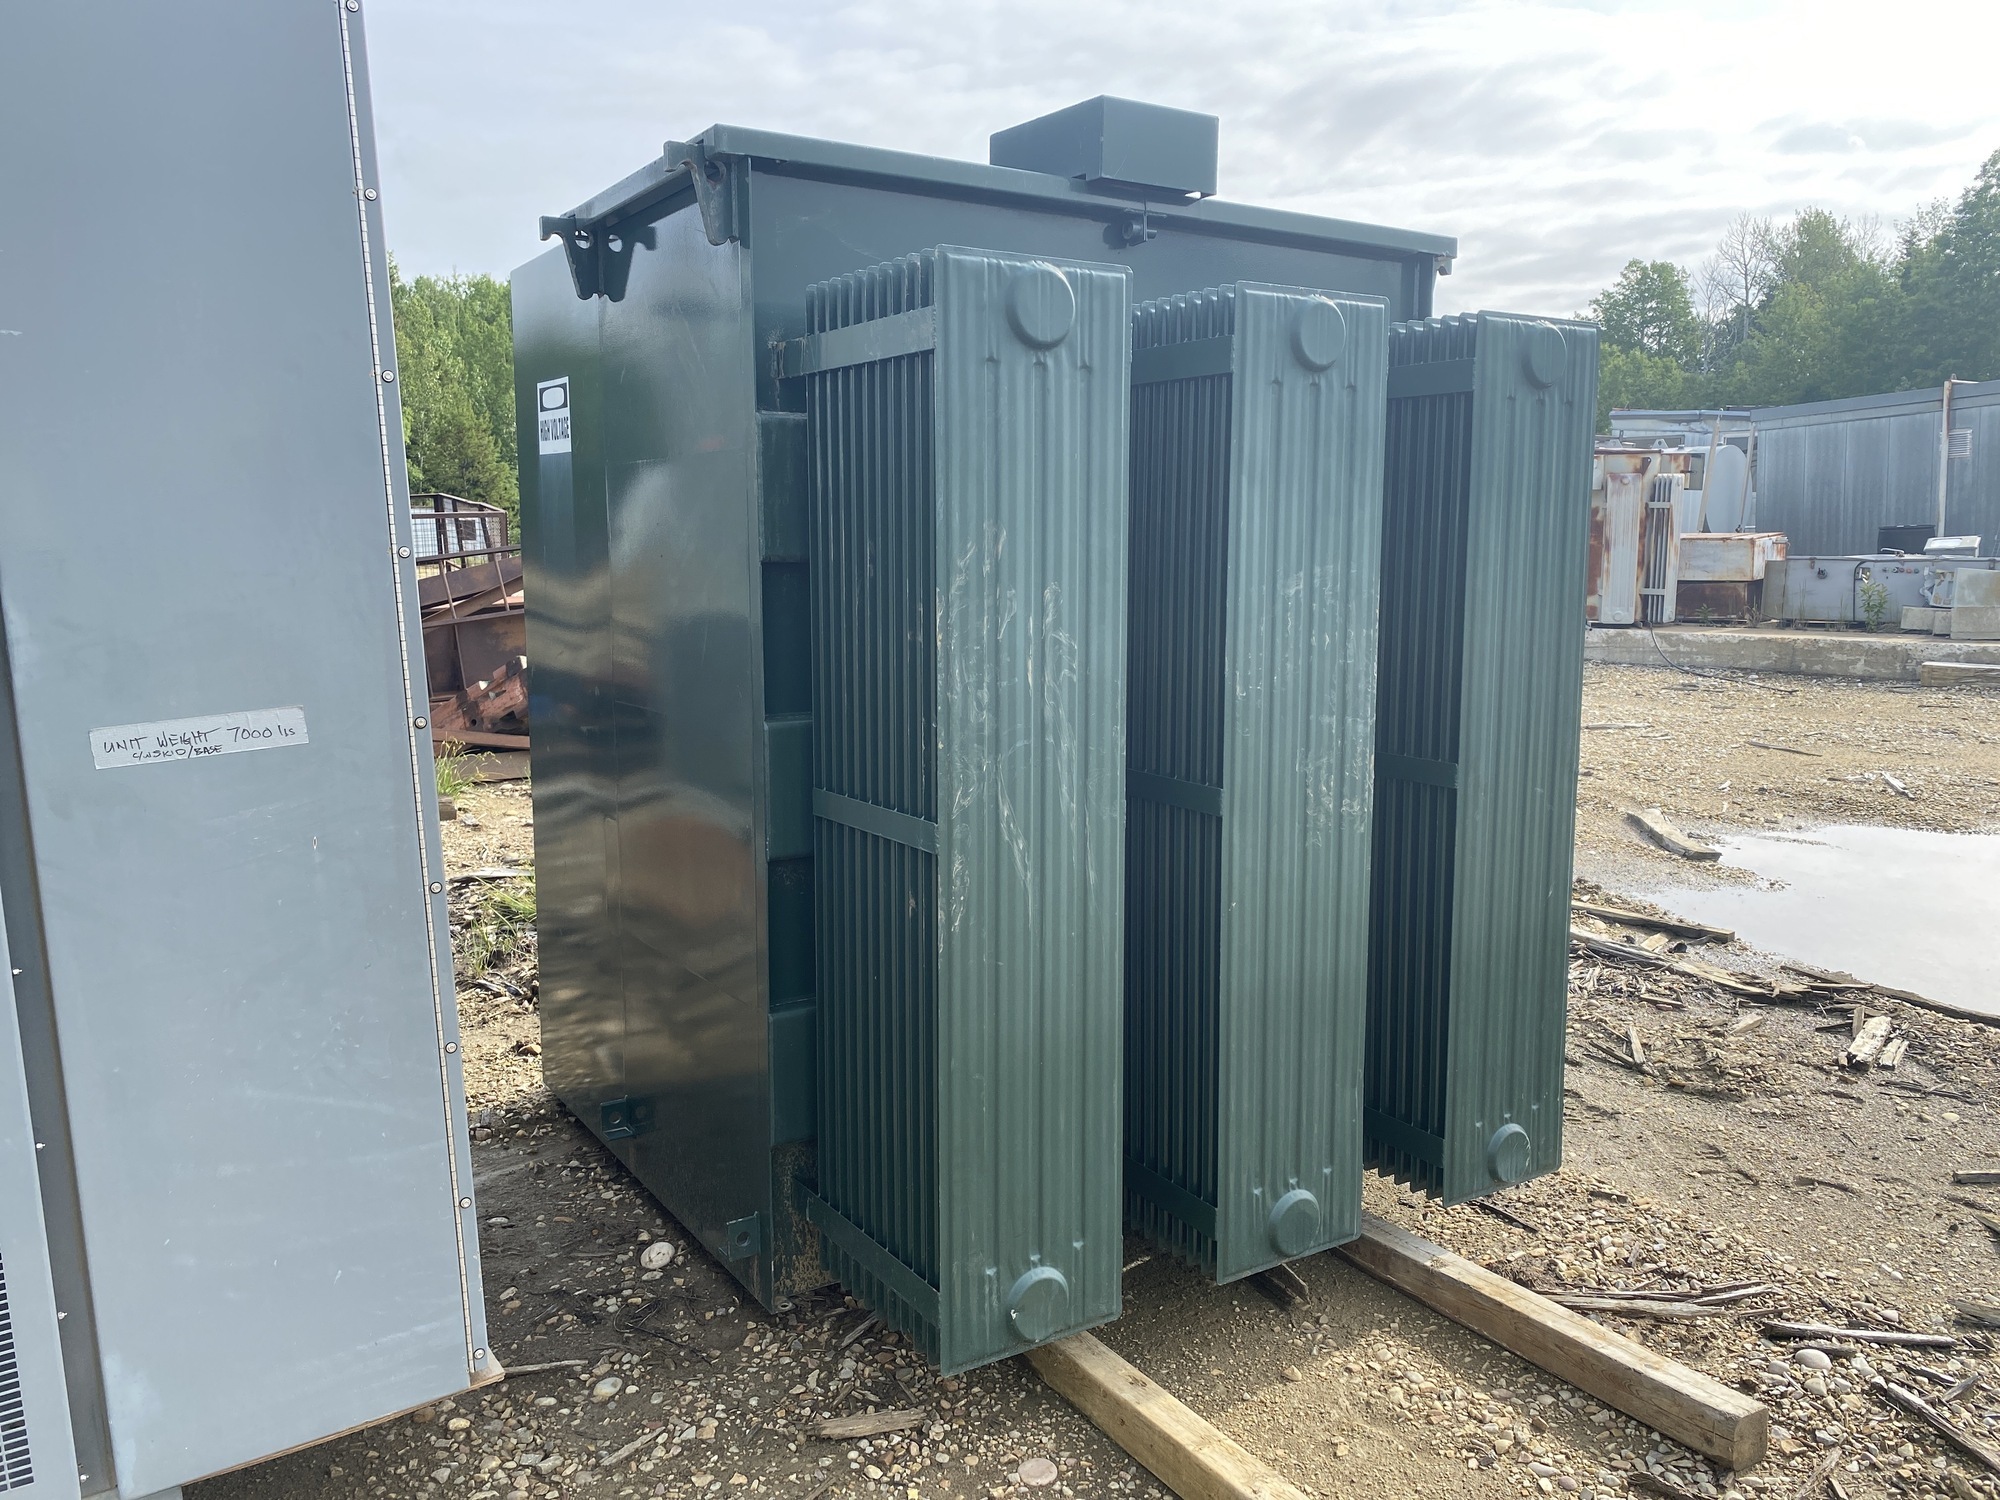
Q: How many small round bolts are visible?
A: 9